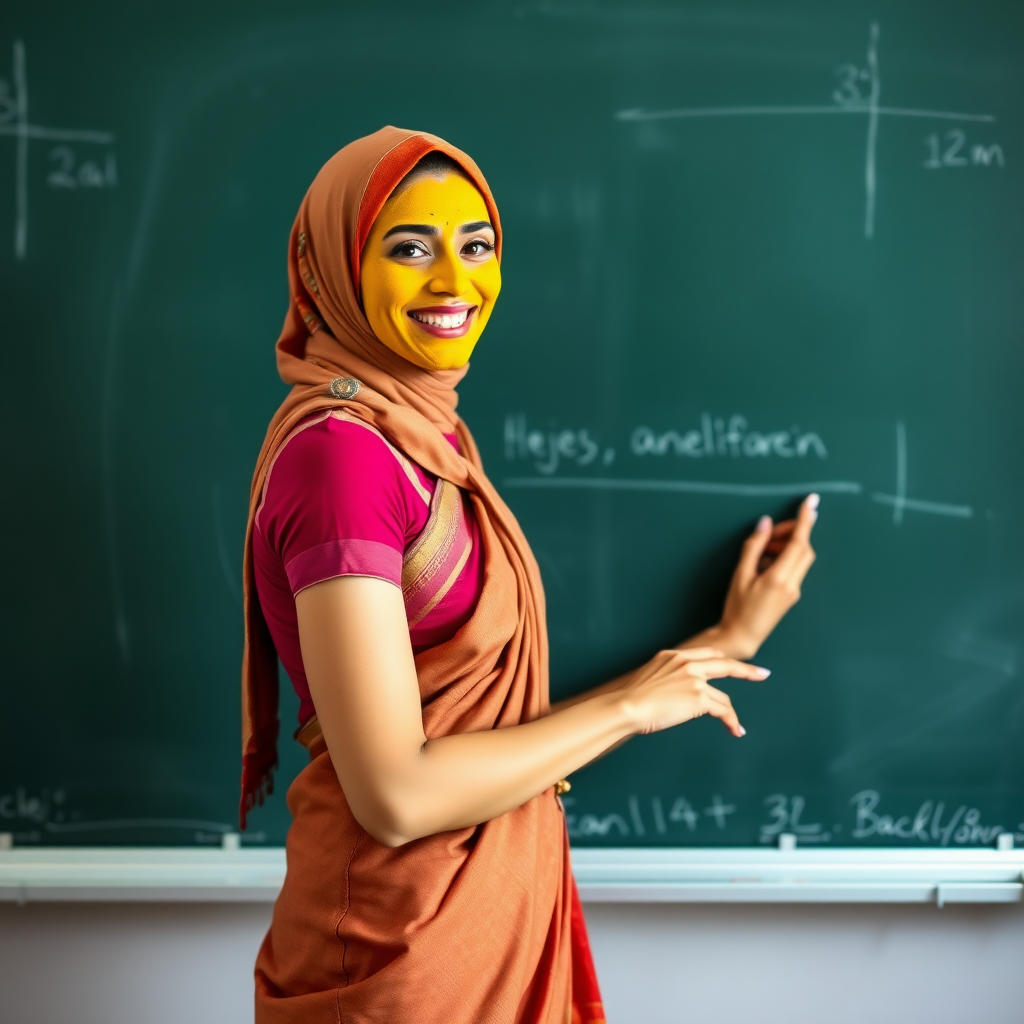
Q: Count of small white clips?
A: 4